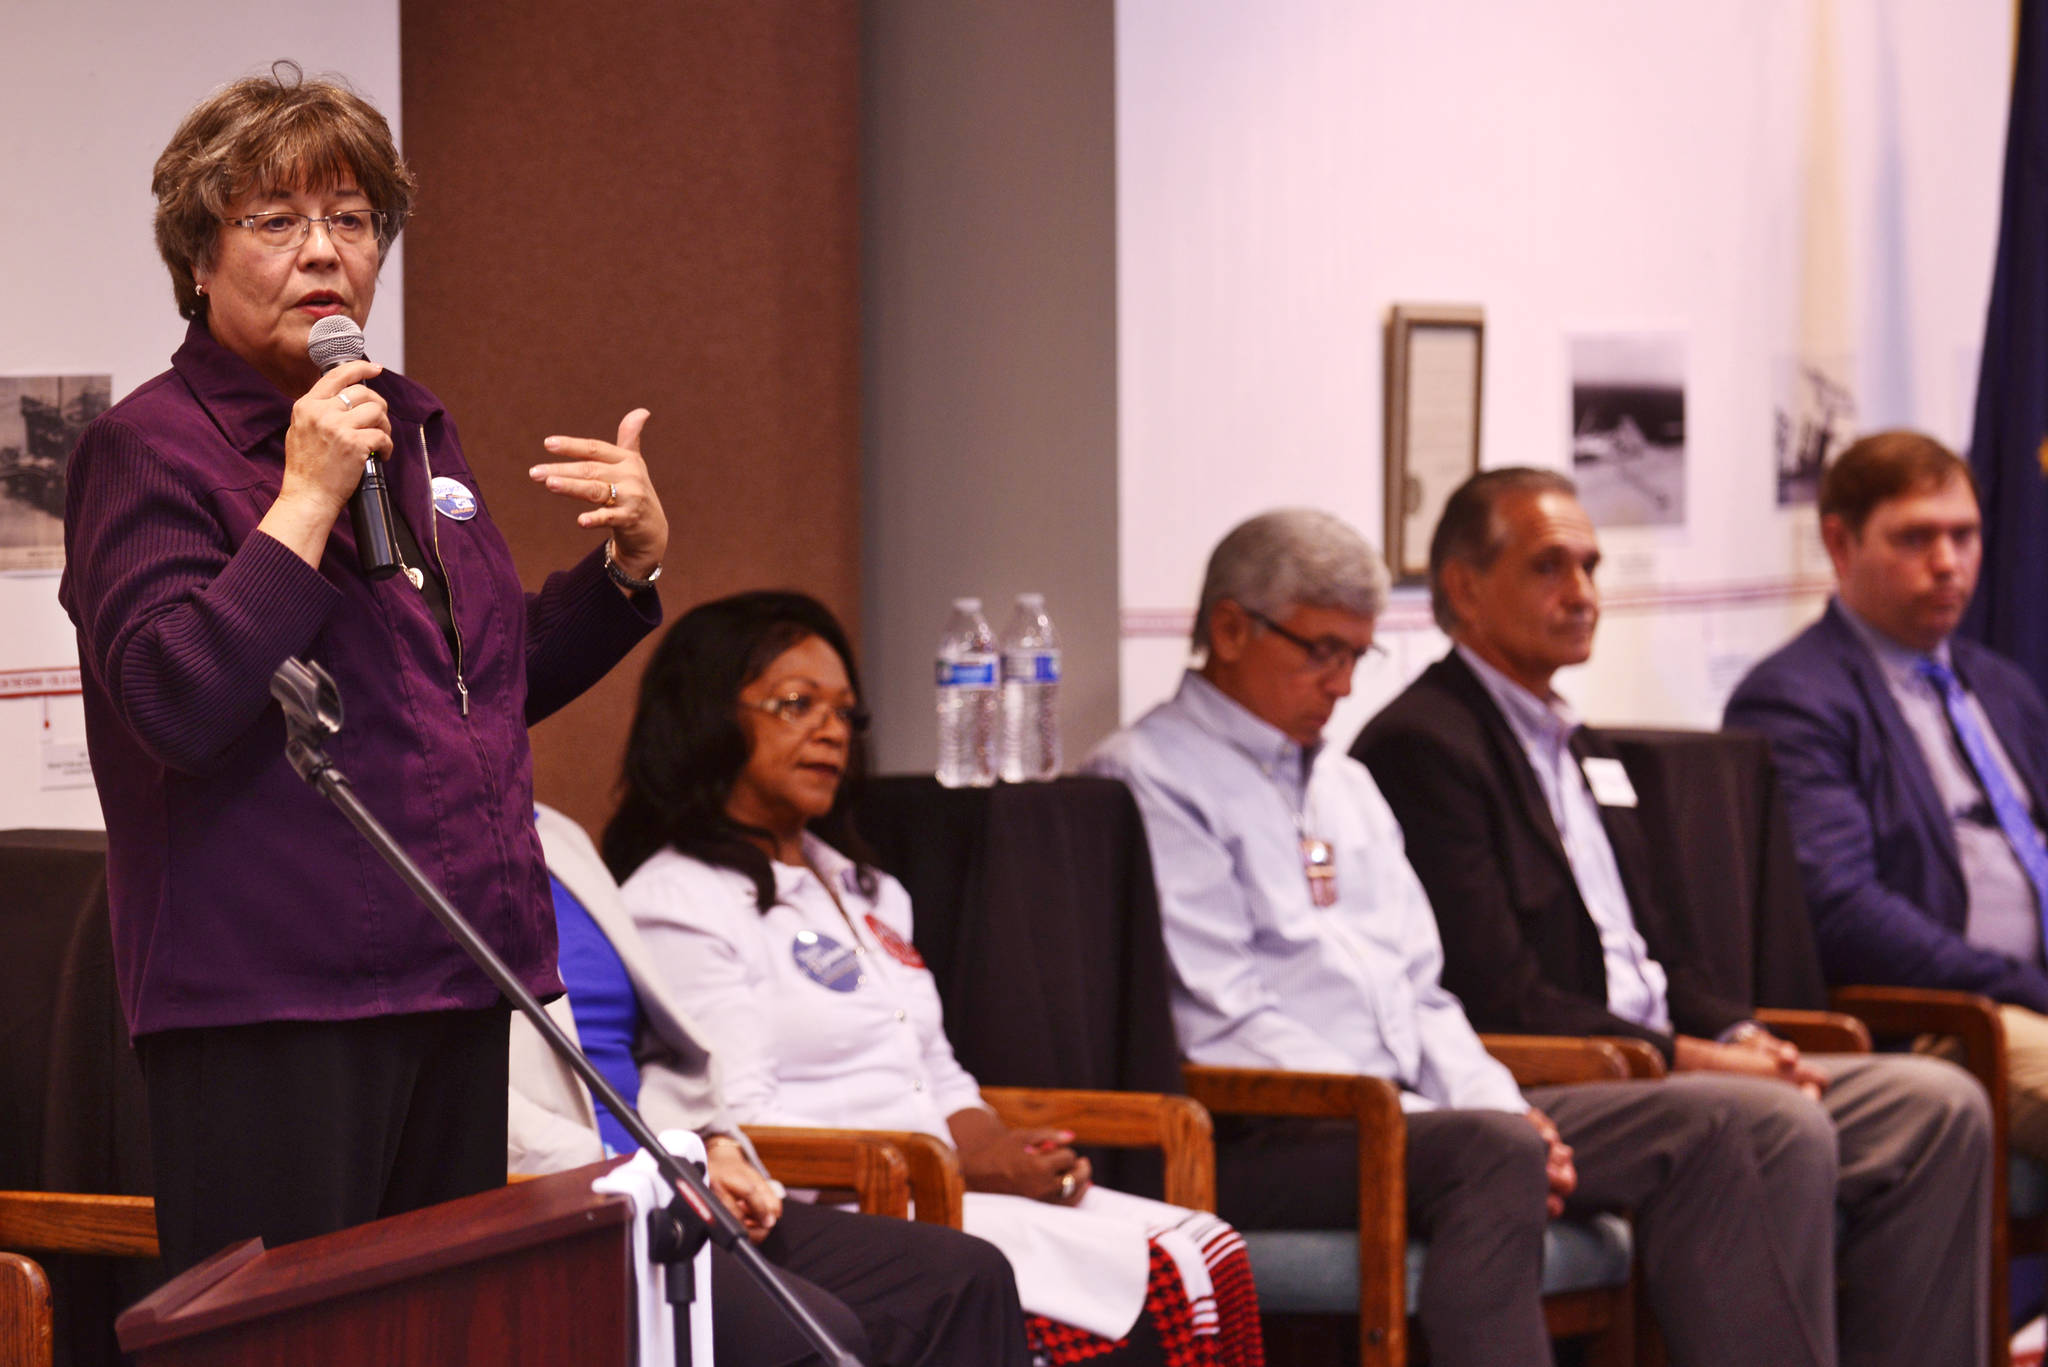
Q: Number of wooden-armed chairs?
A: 6